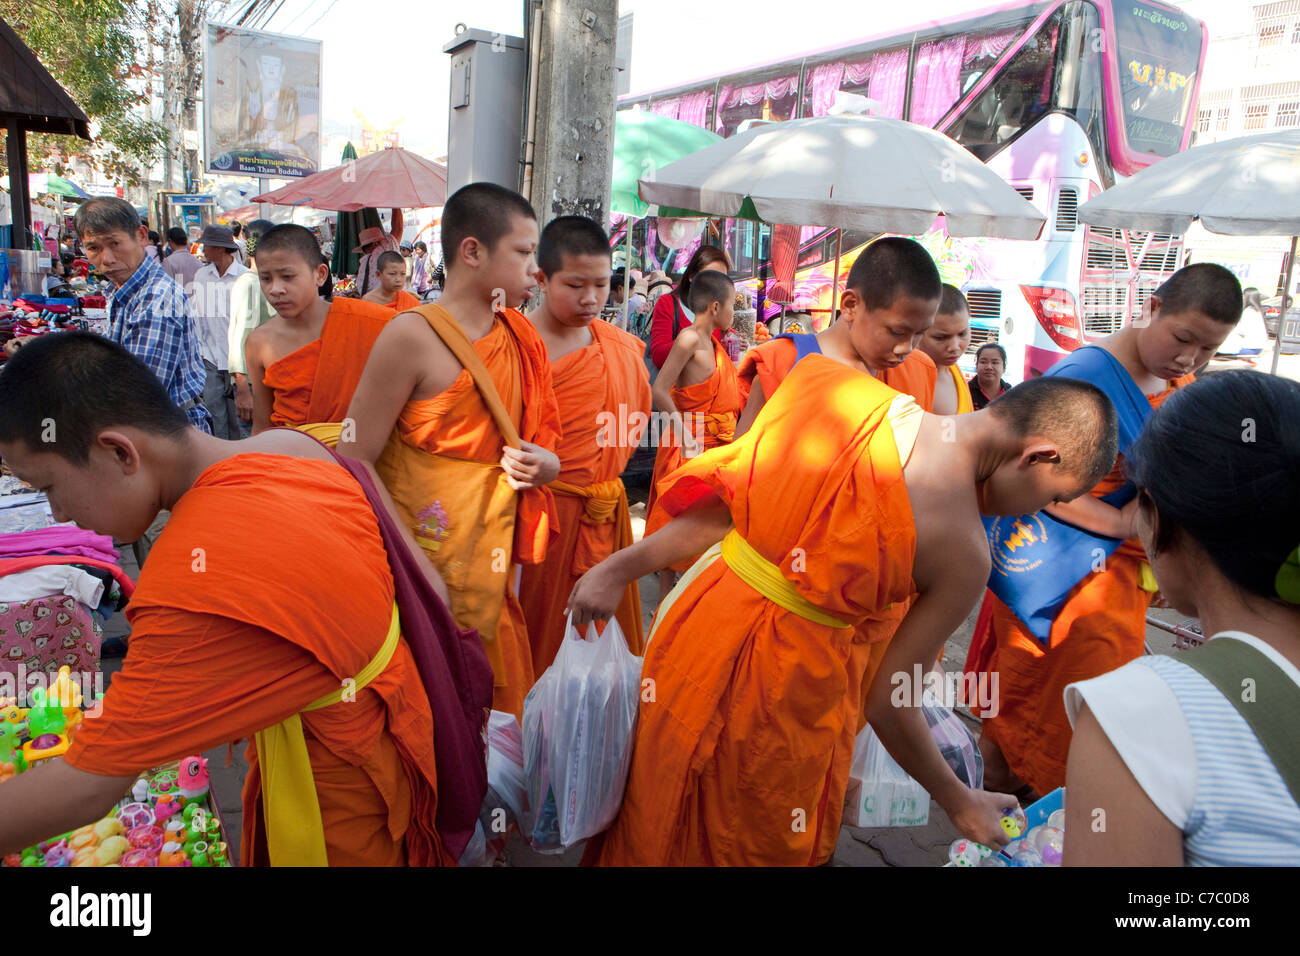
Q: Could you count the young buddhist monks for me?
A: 10